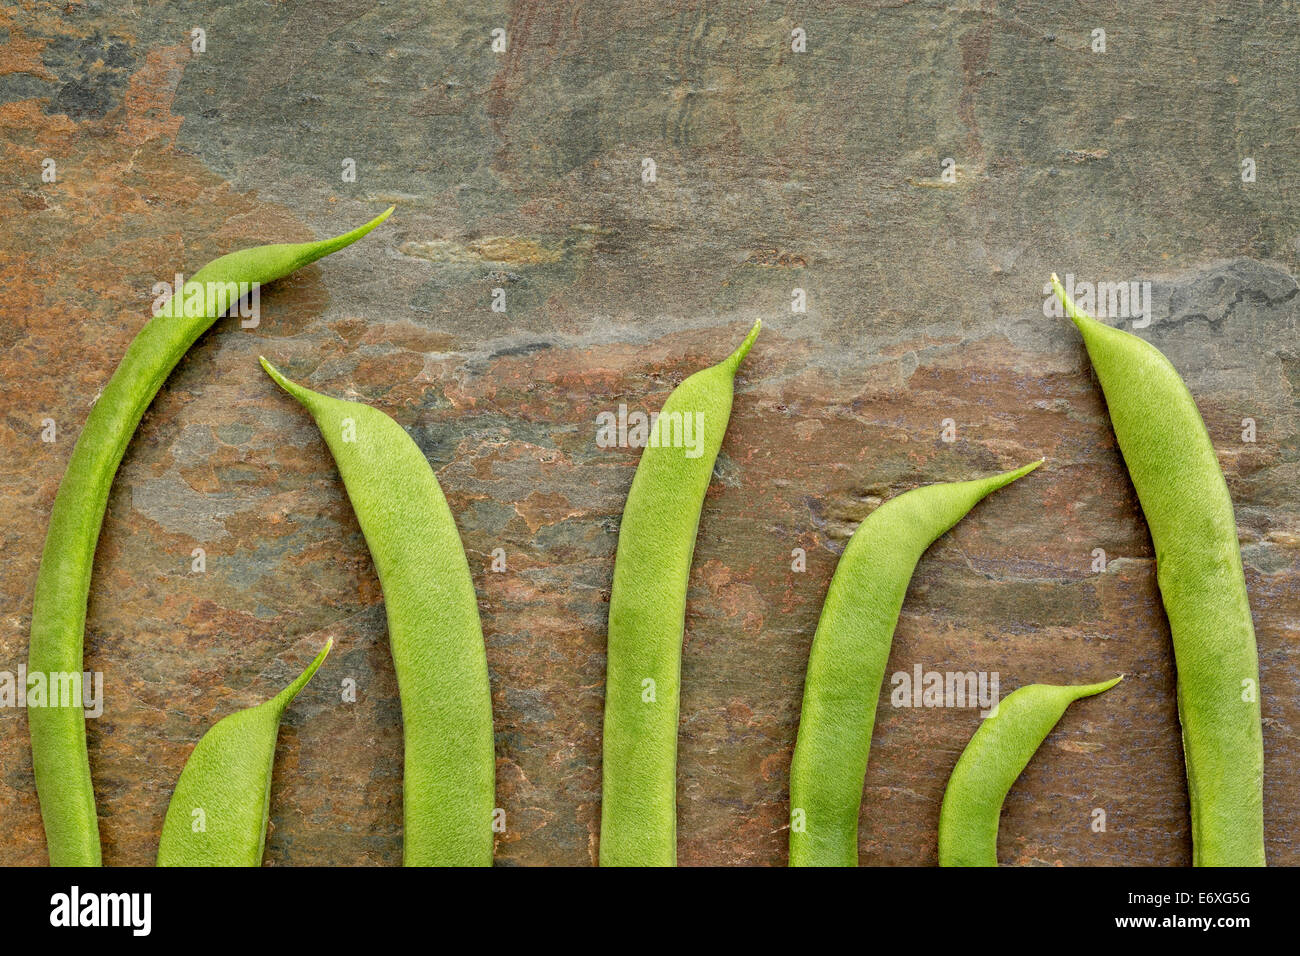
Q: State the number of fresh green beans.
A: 7